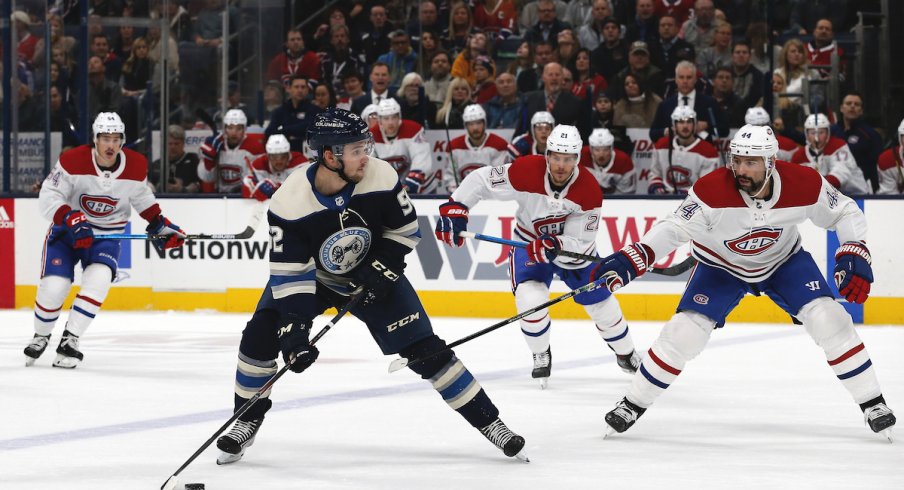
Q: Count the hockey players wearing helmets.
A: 15